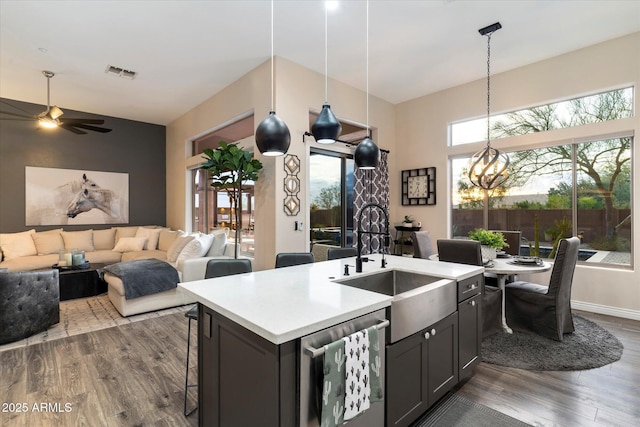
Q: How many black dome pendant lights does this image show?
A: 3